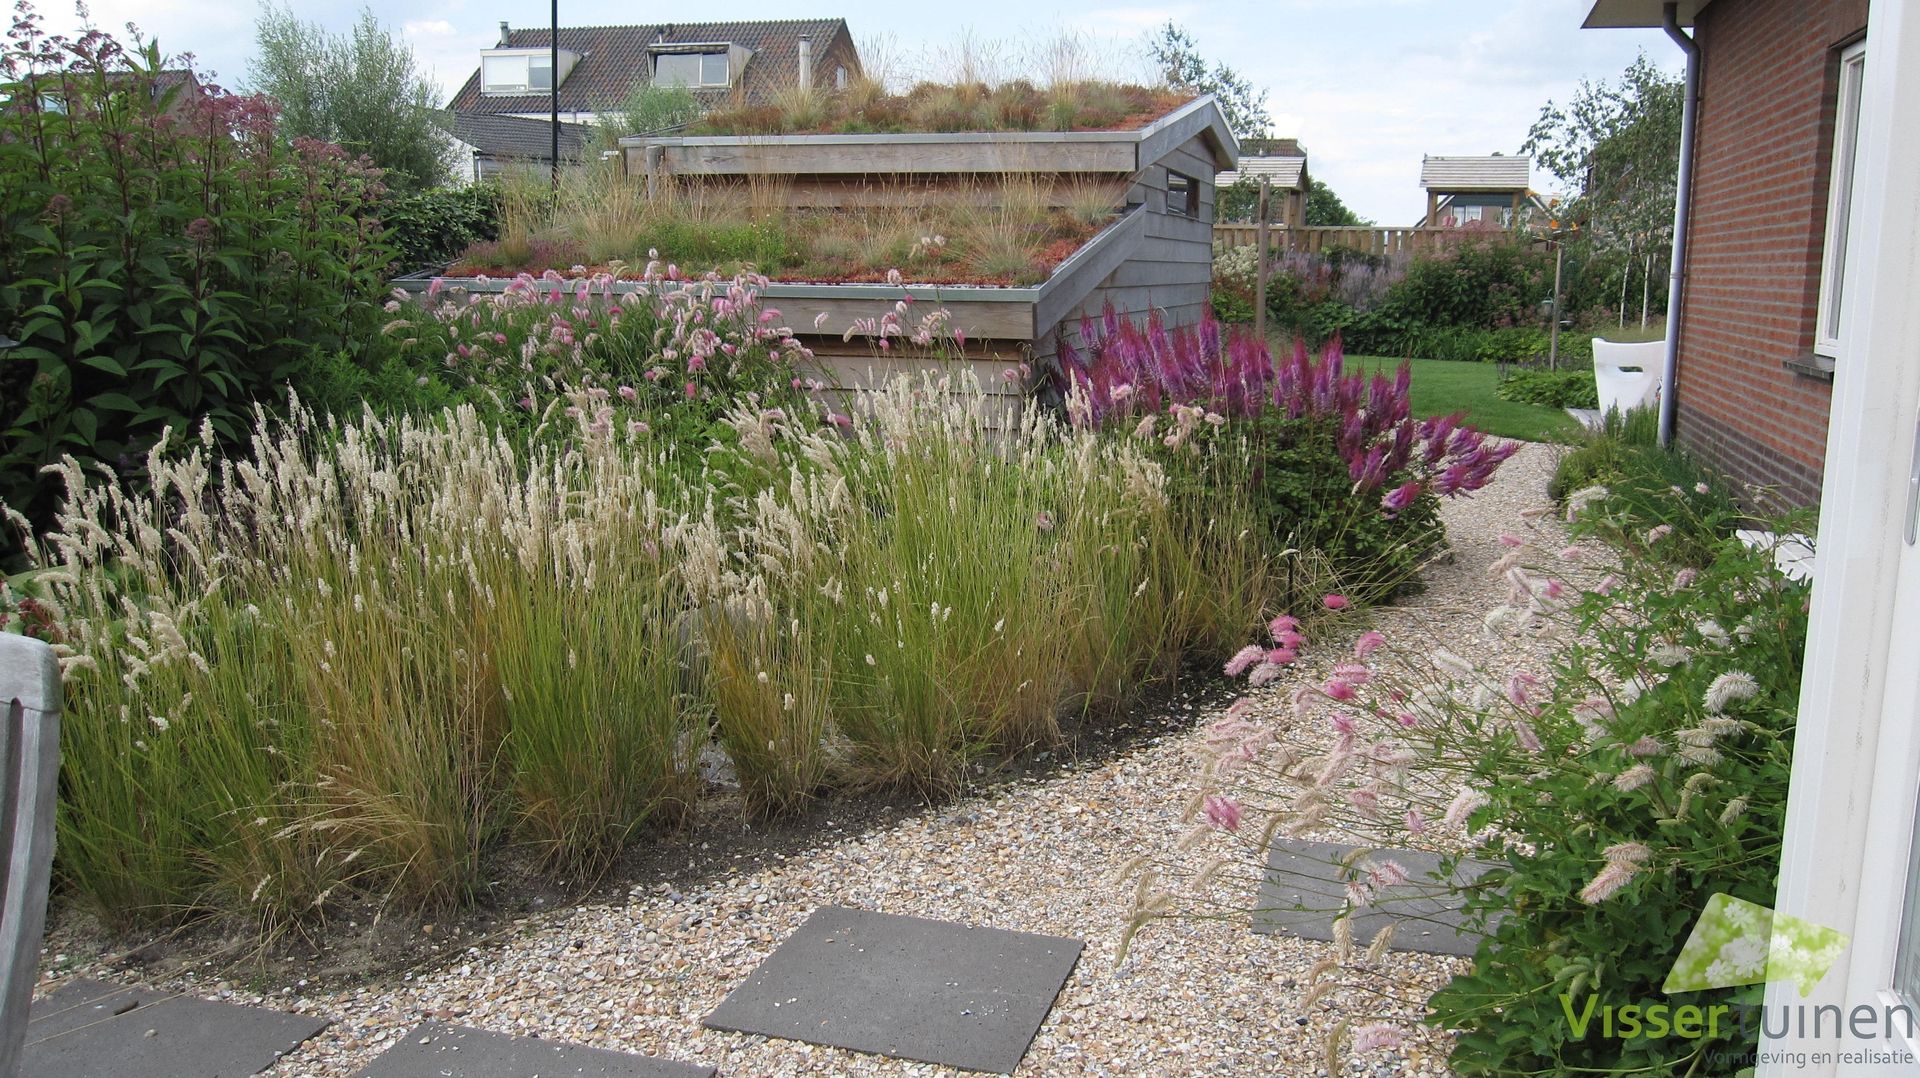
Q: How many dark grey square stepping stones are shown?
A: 4